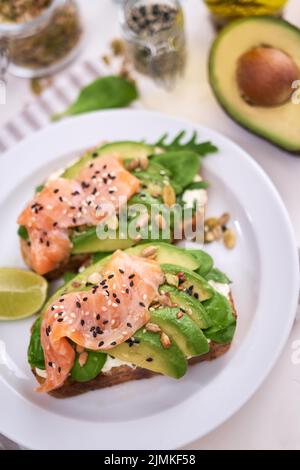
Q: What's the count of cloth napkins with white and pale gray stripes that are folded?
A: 1